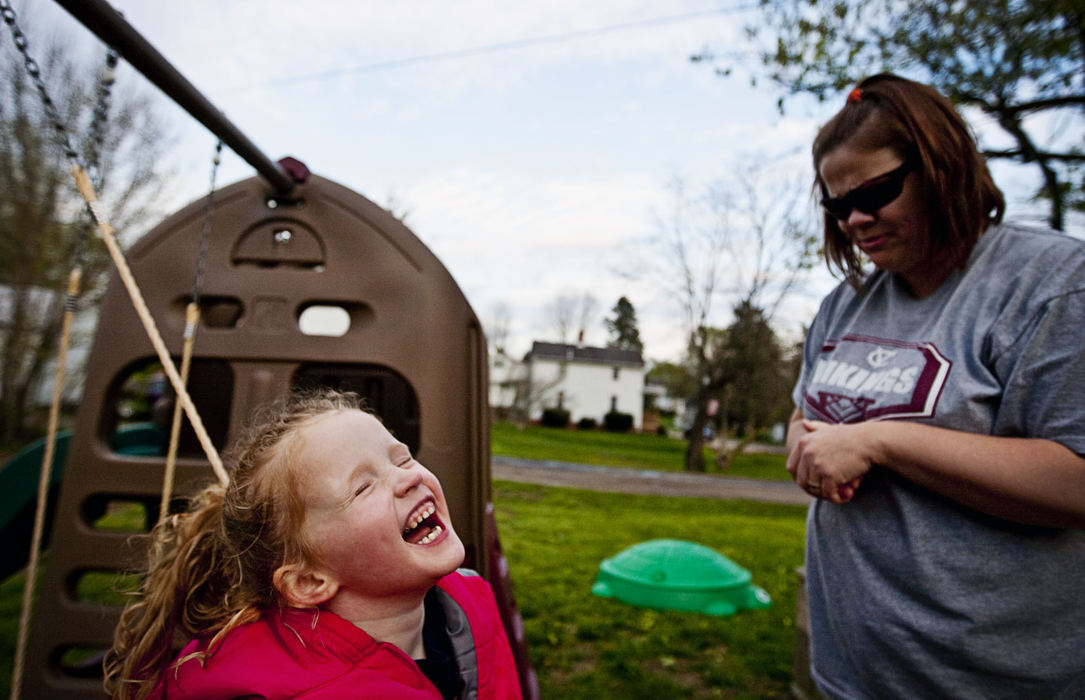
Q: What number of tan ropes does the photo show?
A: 3